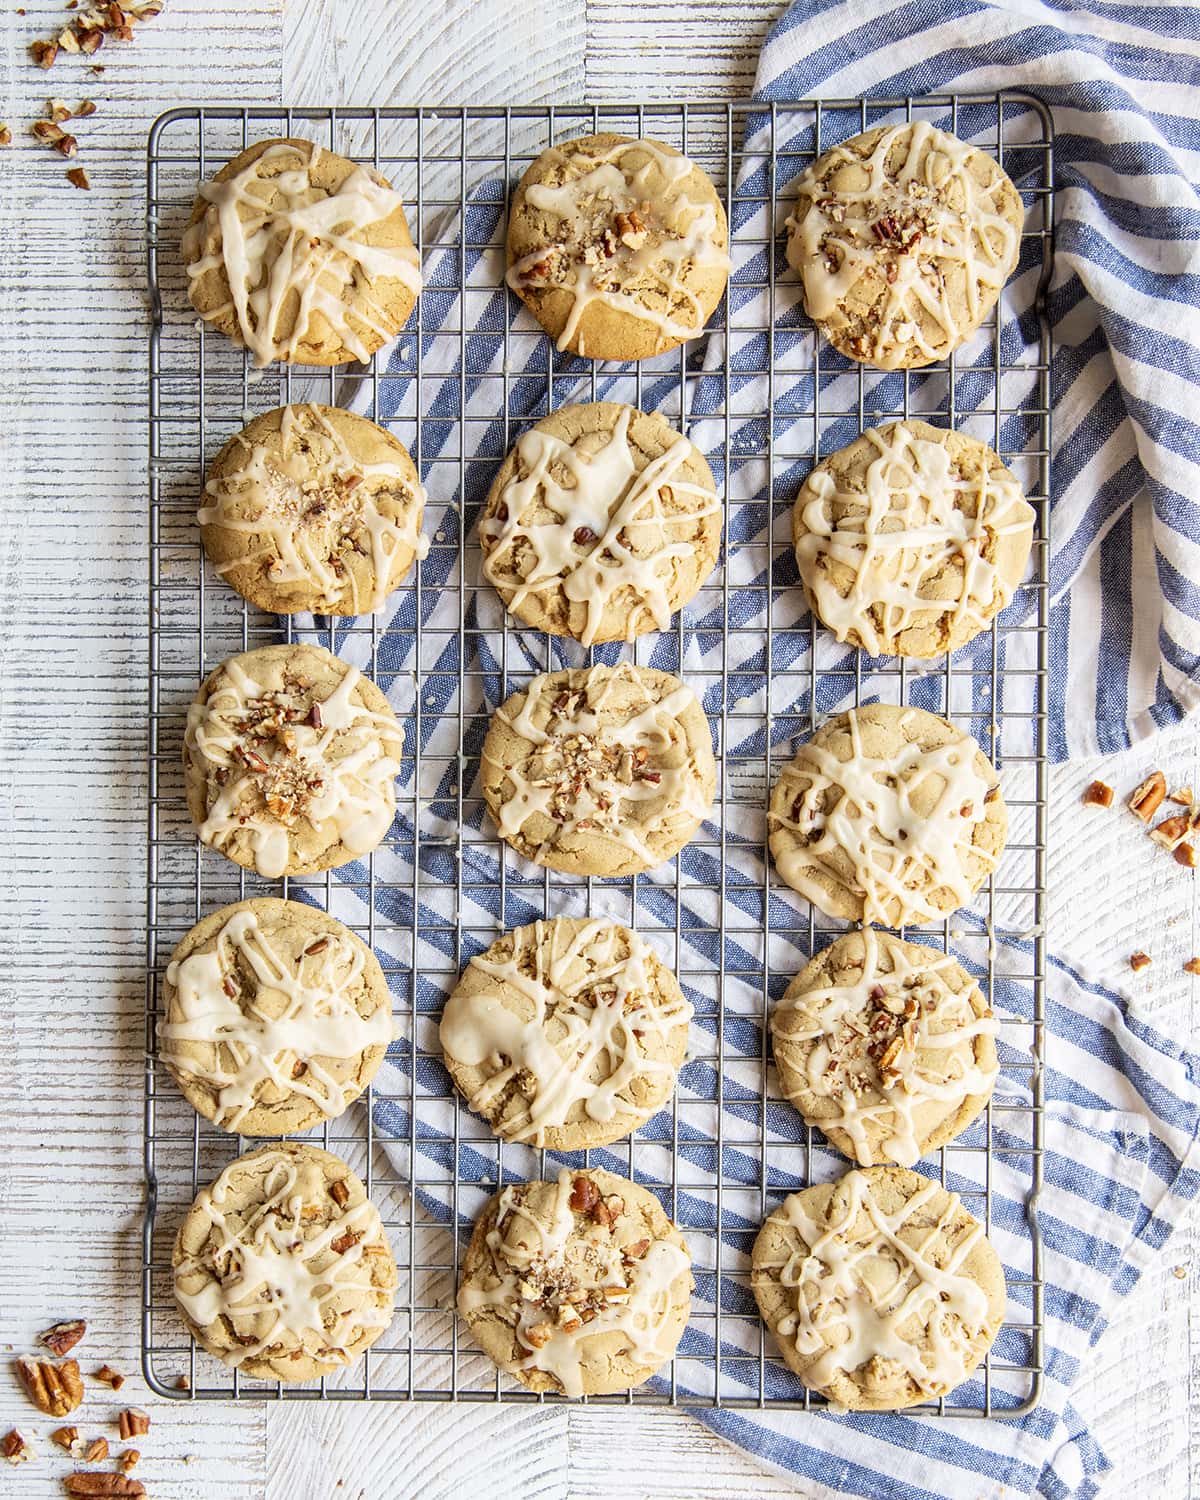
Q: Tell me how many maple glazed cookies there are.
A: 15